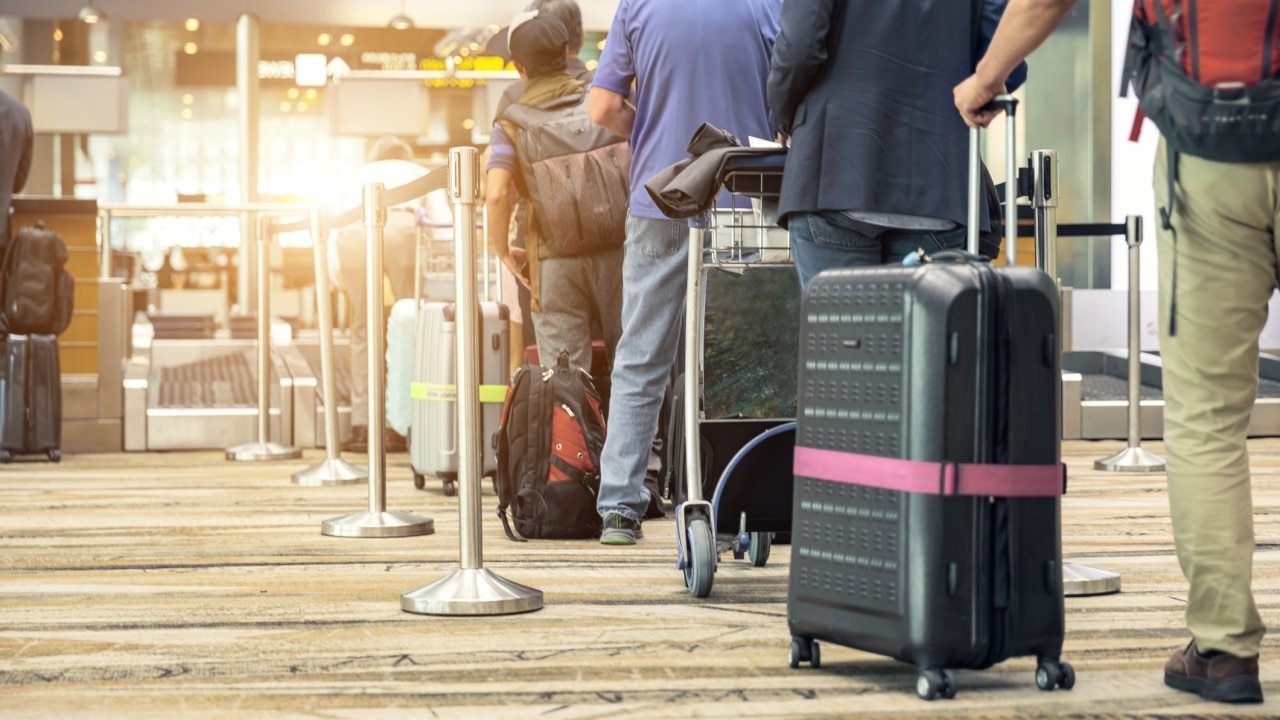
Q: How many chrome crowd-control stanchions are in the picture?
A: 6